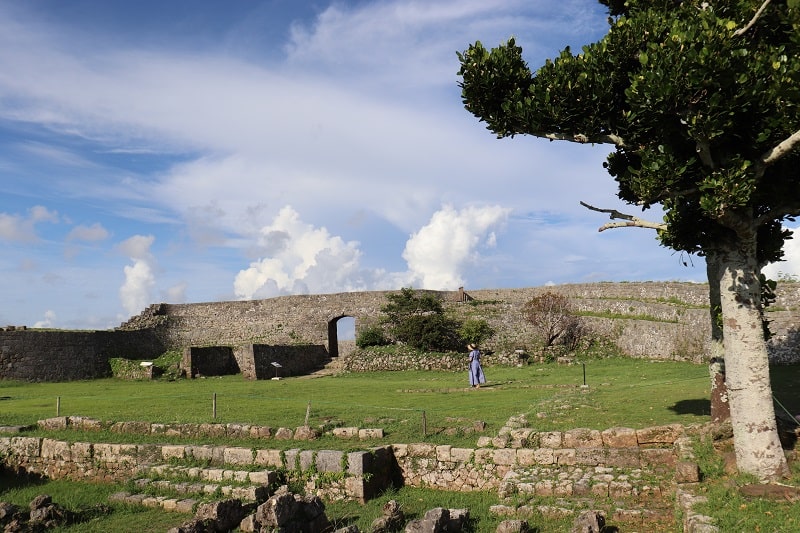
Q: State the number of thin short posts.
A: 5